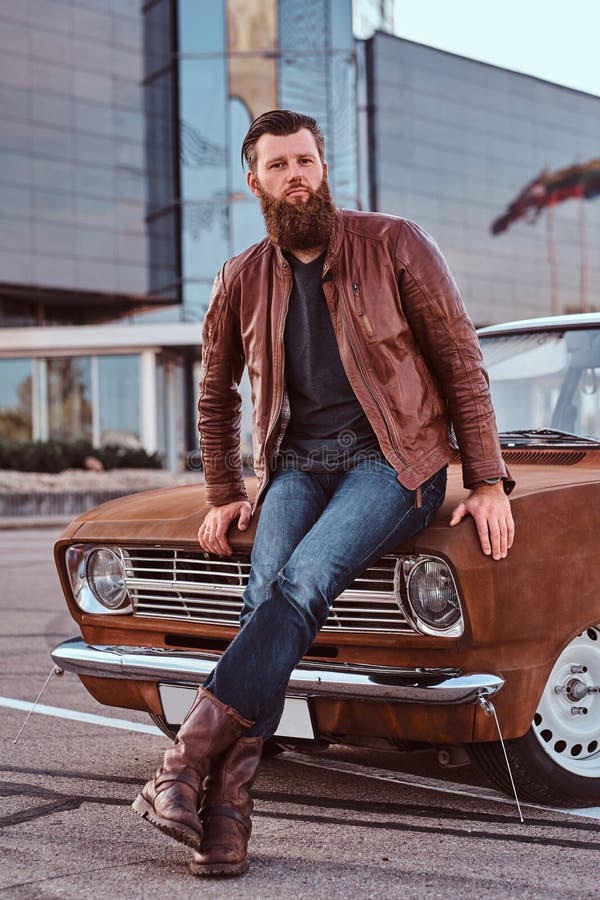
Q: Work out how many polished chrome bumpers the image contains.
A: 1